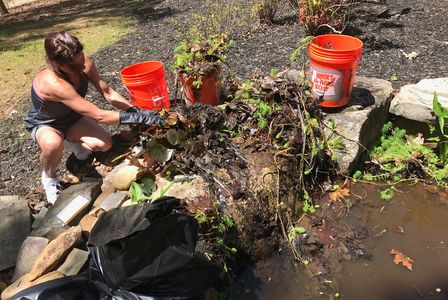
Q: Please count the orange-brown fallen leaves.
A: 2